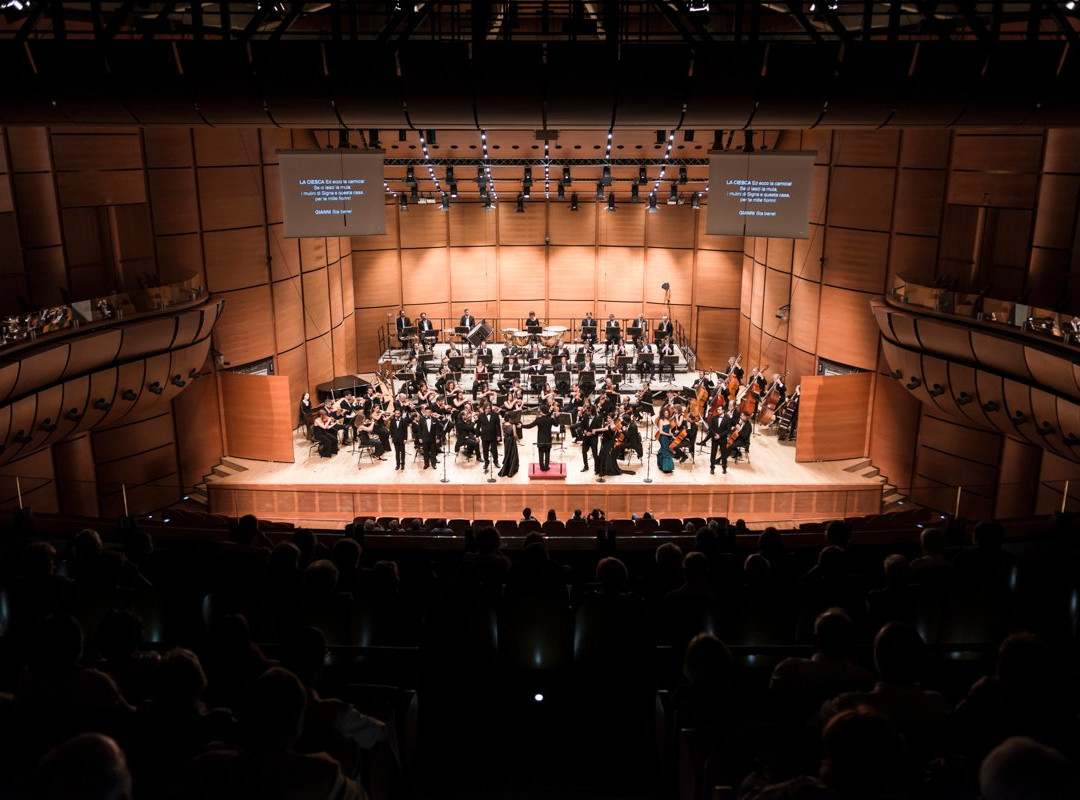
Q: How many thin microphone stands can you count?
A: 4